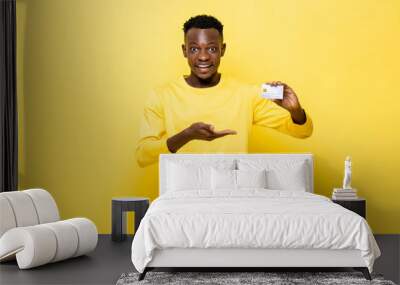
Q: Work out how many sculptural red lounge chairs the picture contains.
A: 0